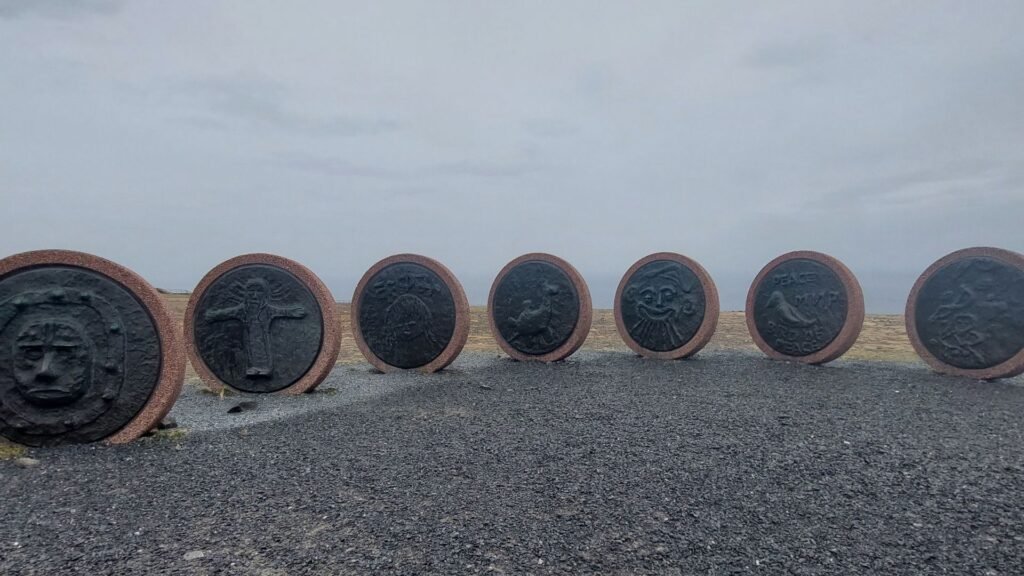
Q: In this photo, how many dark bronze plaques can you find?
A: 7